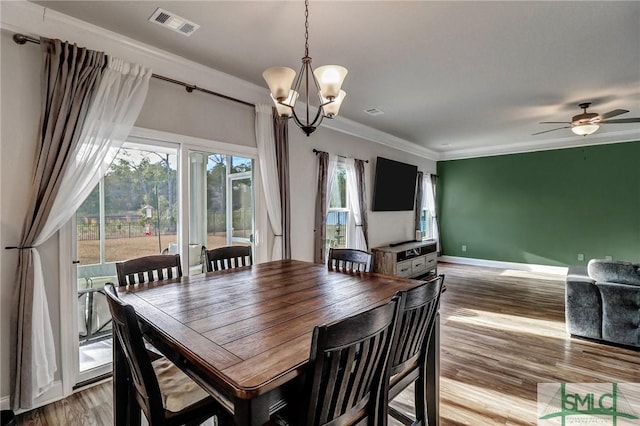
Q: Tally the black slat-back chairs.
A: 6